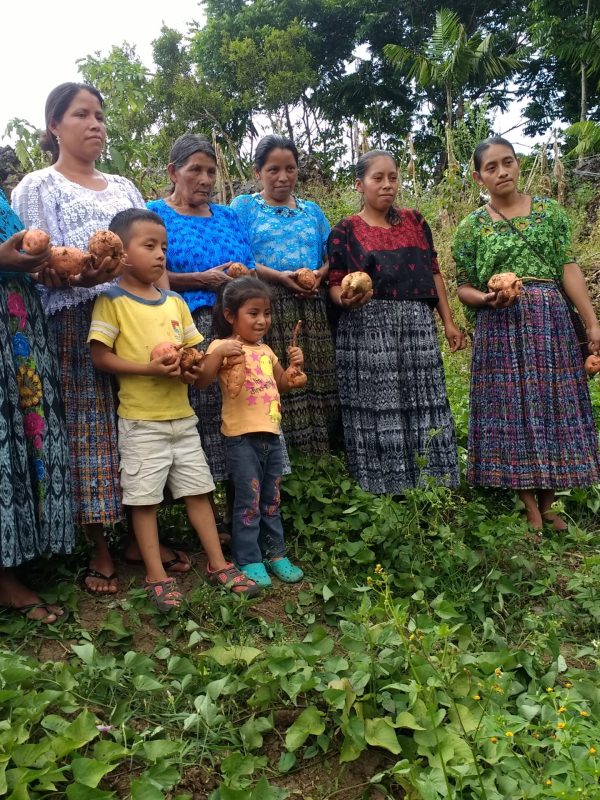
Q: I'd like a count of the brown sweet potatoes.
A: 12